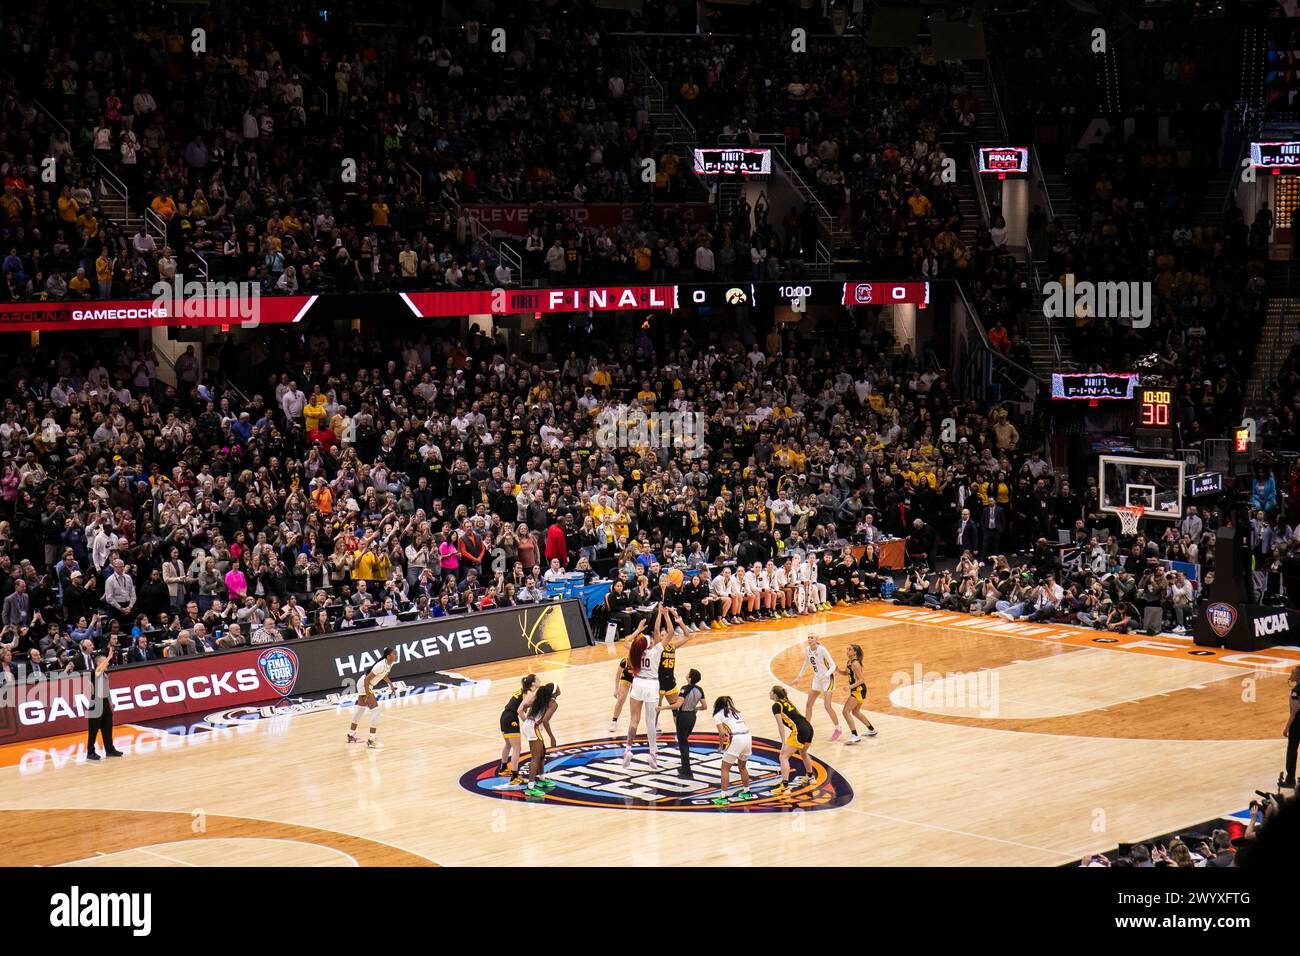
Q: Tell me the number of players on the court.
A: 10